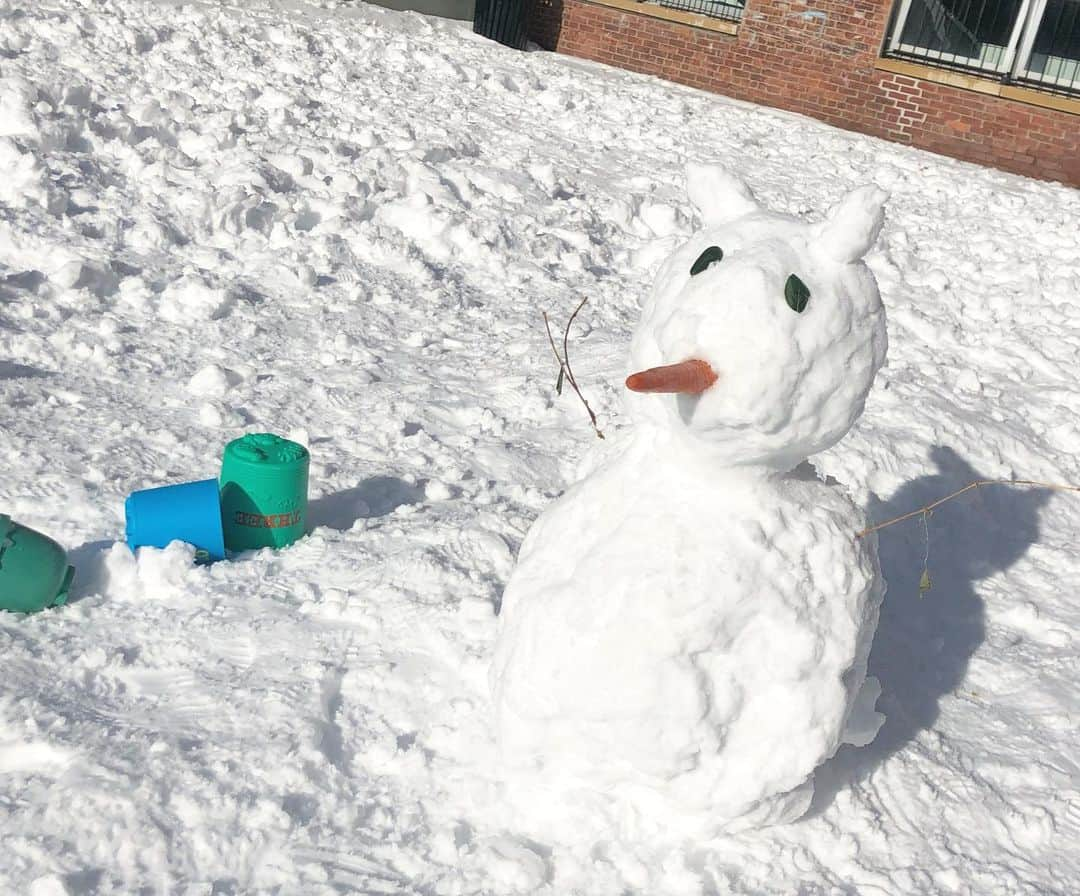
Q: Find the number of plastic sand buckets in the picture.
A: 3